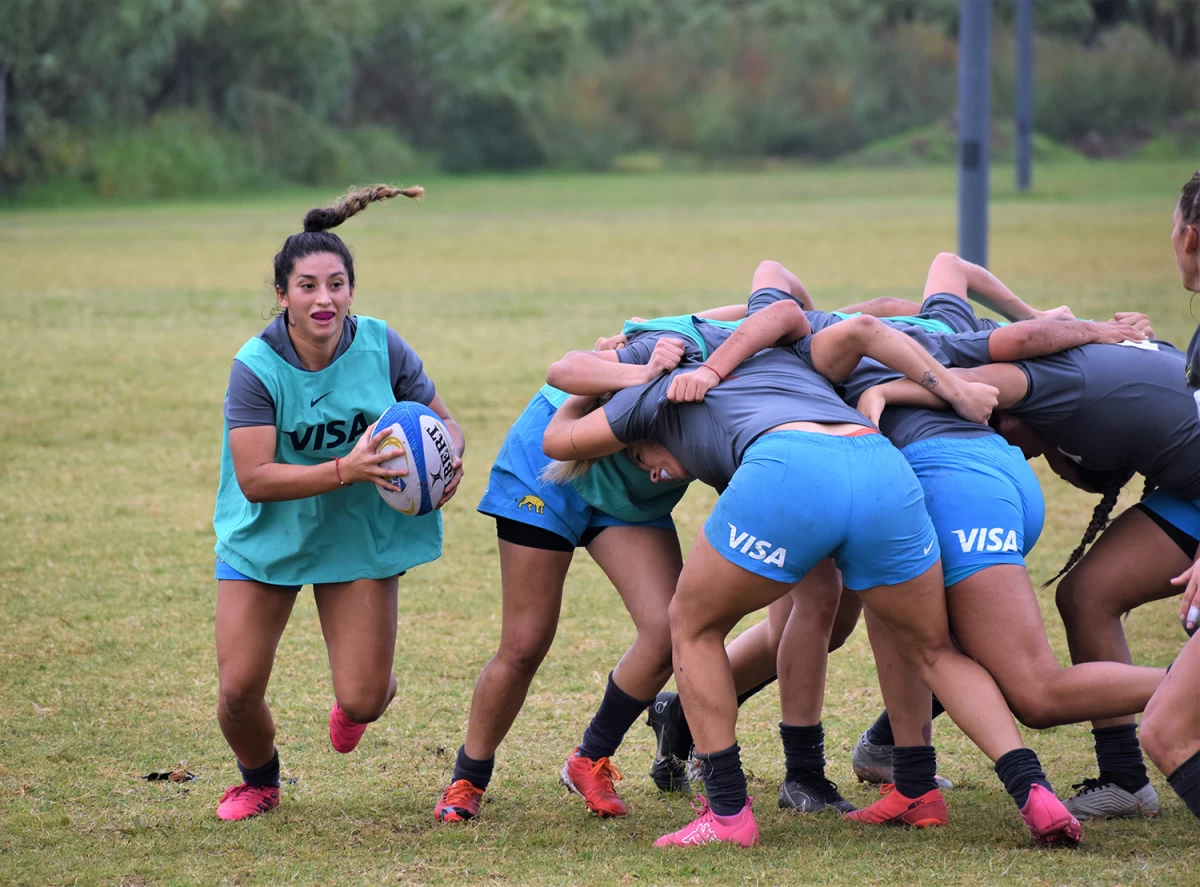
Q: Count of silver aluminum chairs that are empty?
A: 0